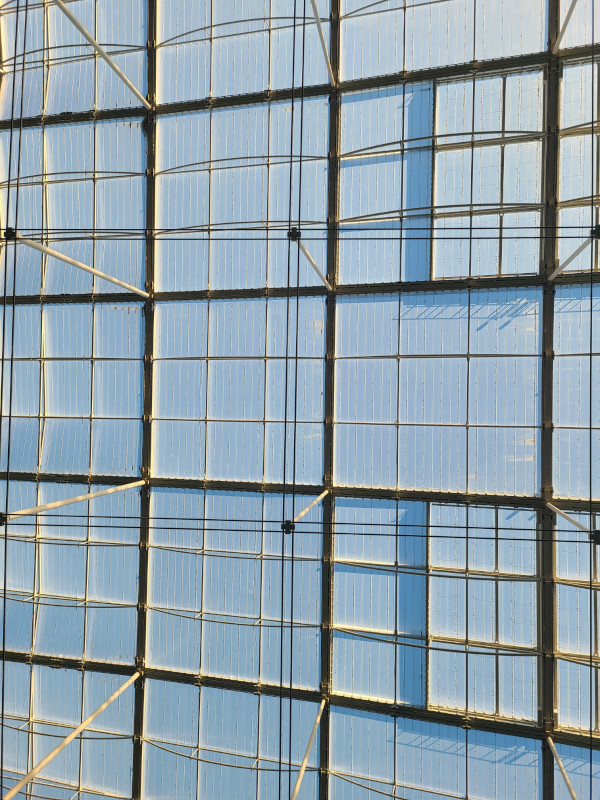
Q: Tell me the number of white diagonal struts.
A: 12